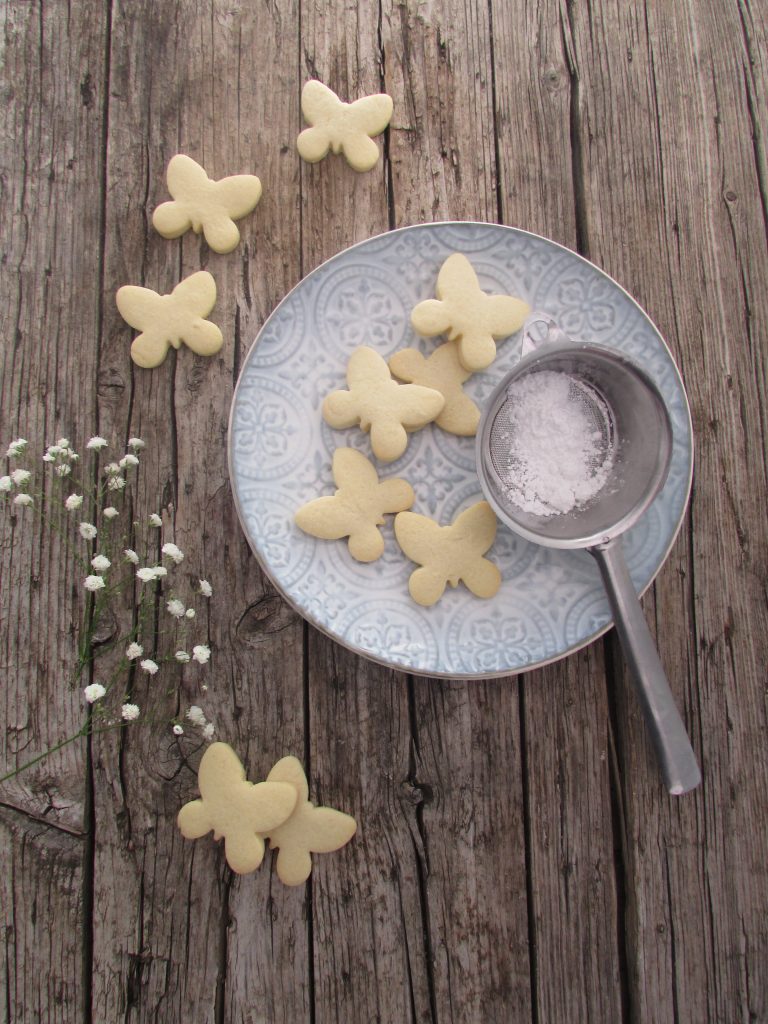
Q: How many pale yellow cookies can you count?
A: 10